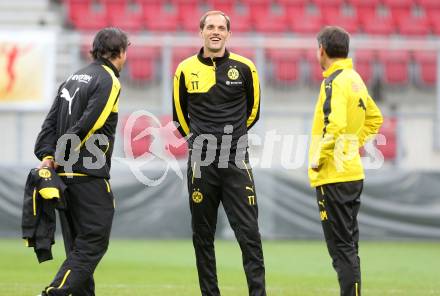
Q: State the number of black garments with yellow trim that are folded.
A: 1